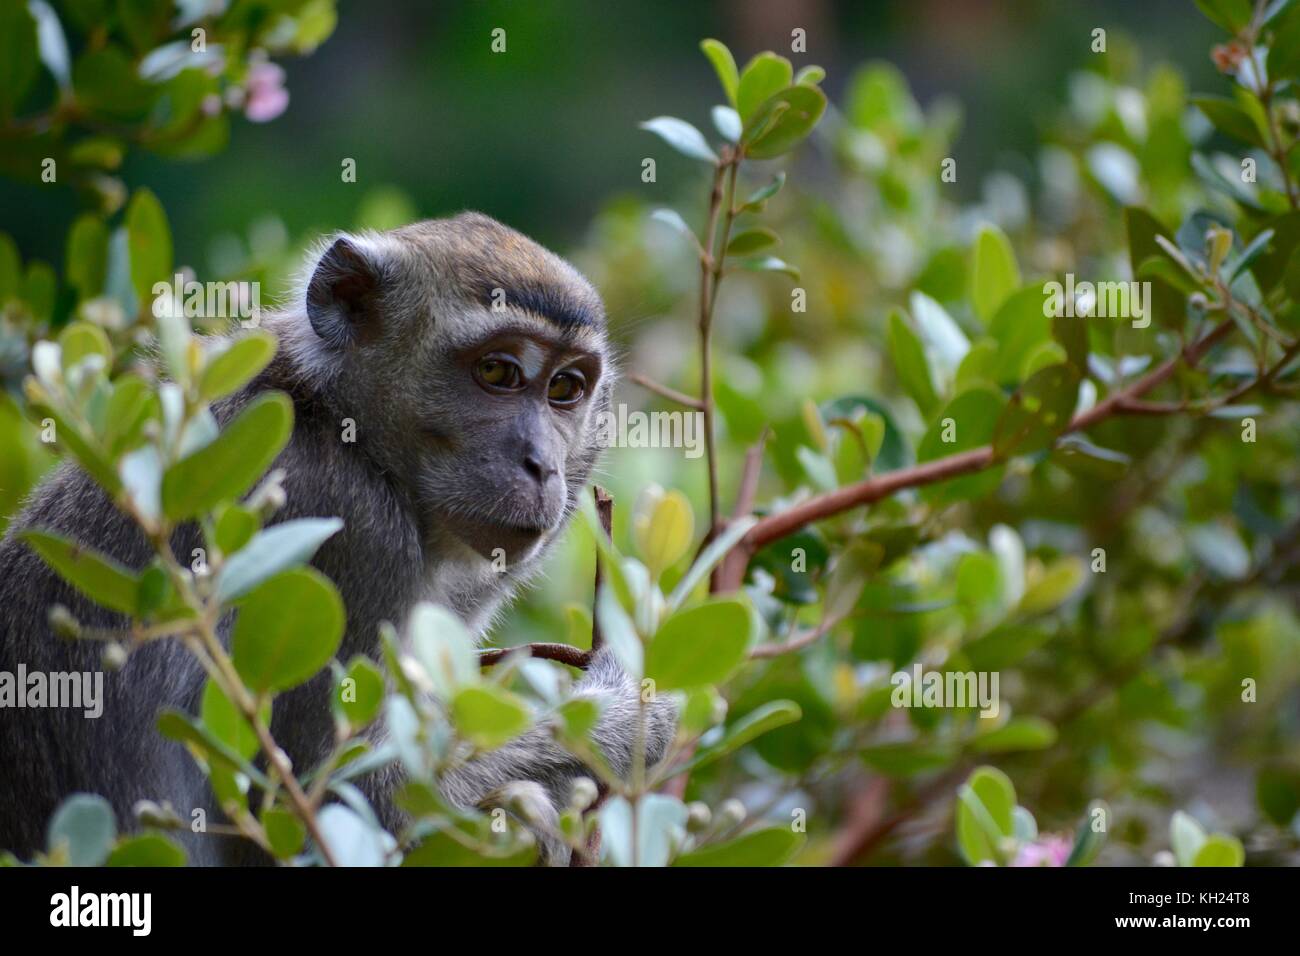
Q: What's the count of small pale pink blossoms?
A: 2